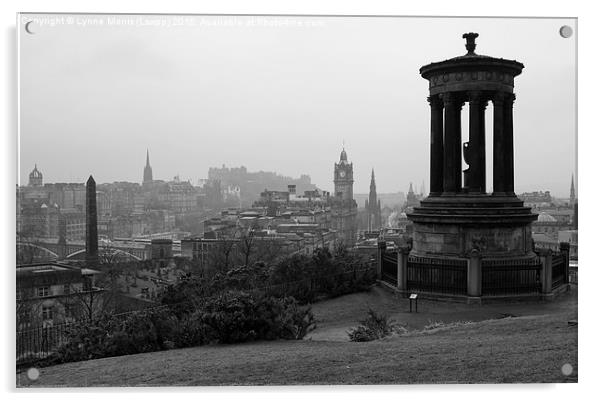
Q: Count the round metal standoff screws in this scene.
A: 4